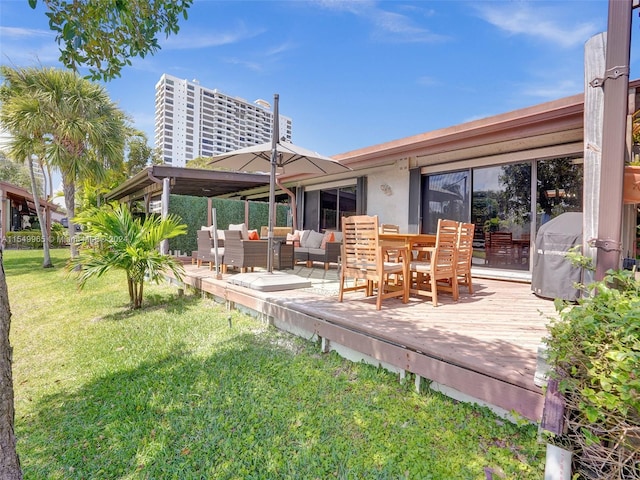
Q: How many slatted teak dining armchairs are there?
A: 4